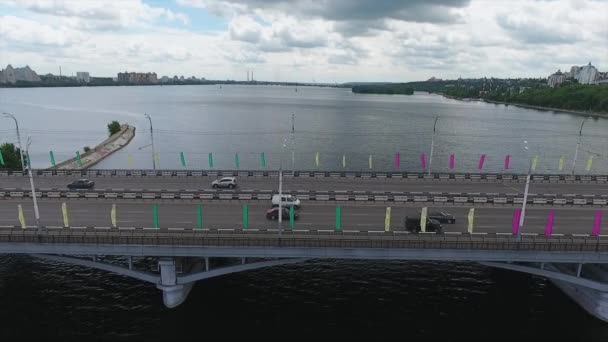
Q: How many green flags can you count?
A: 13